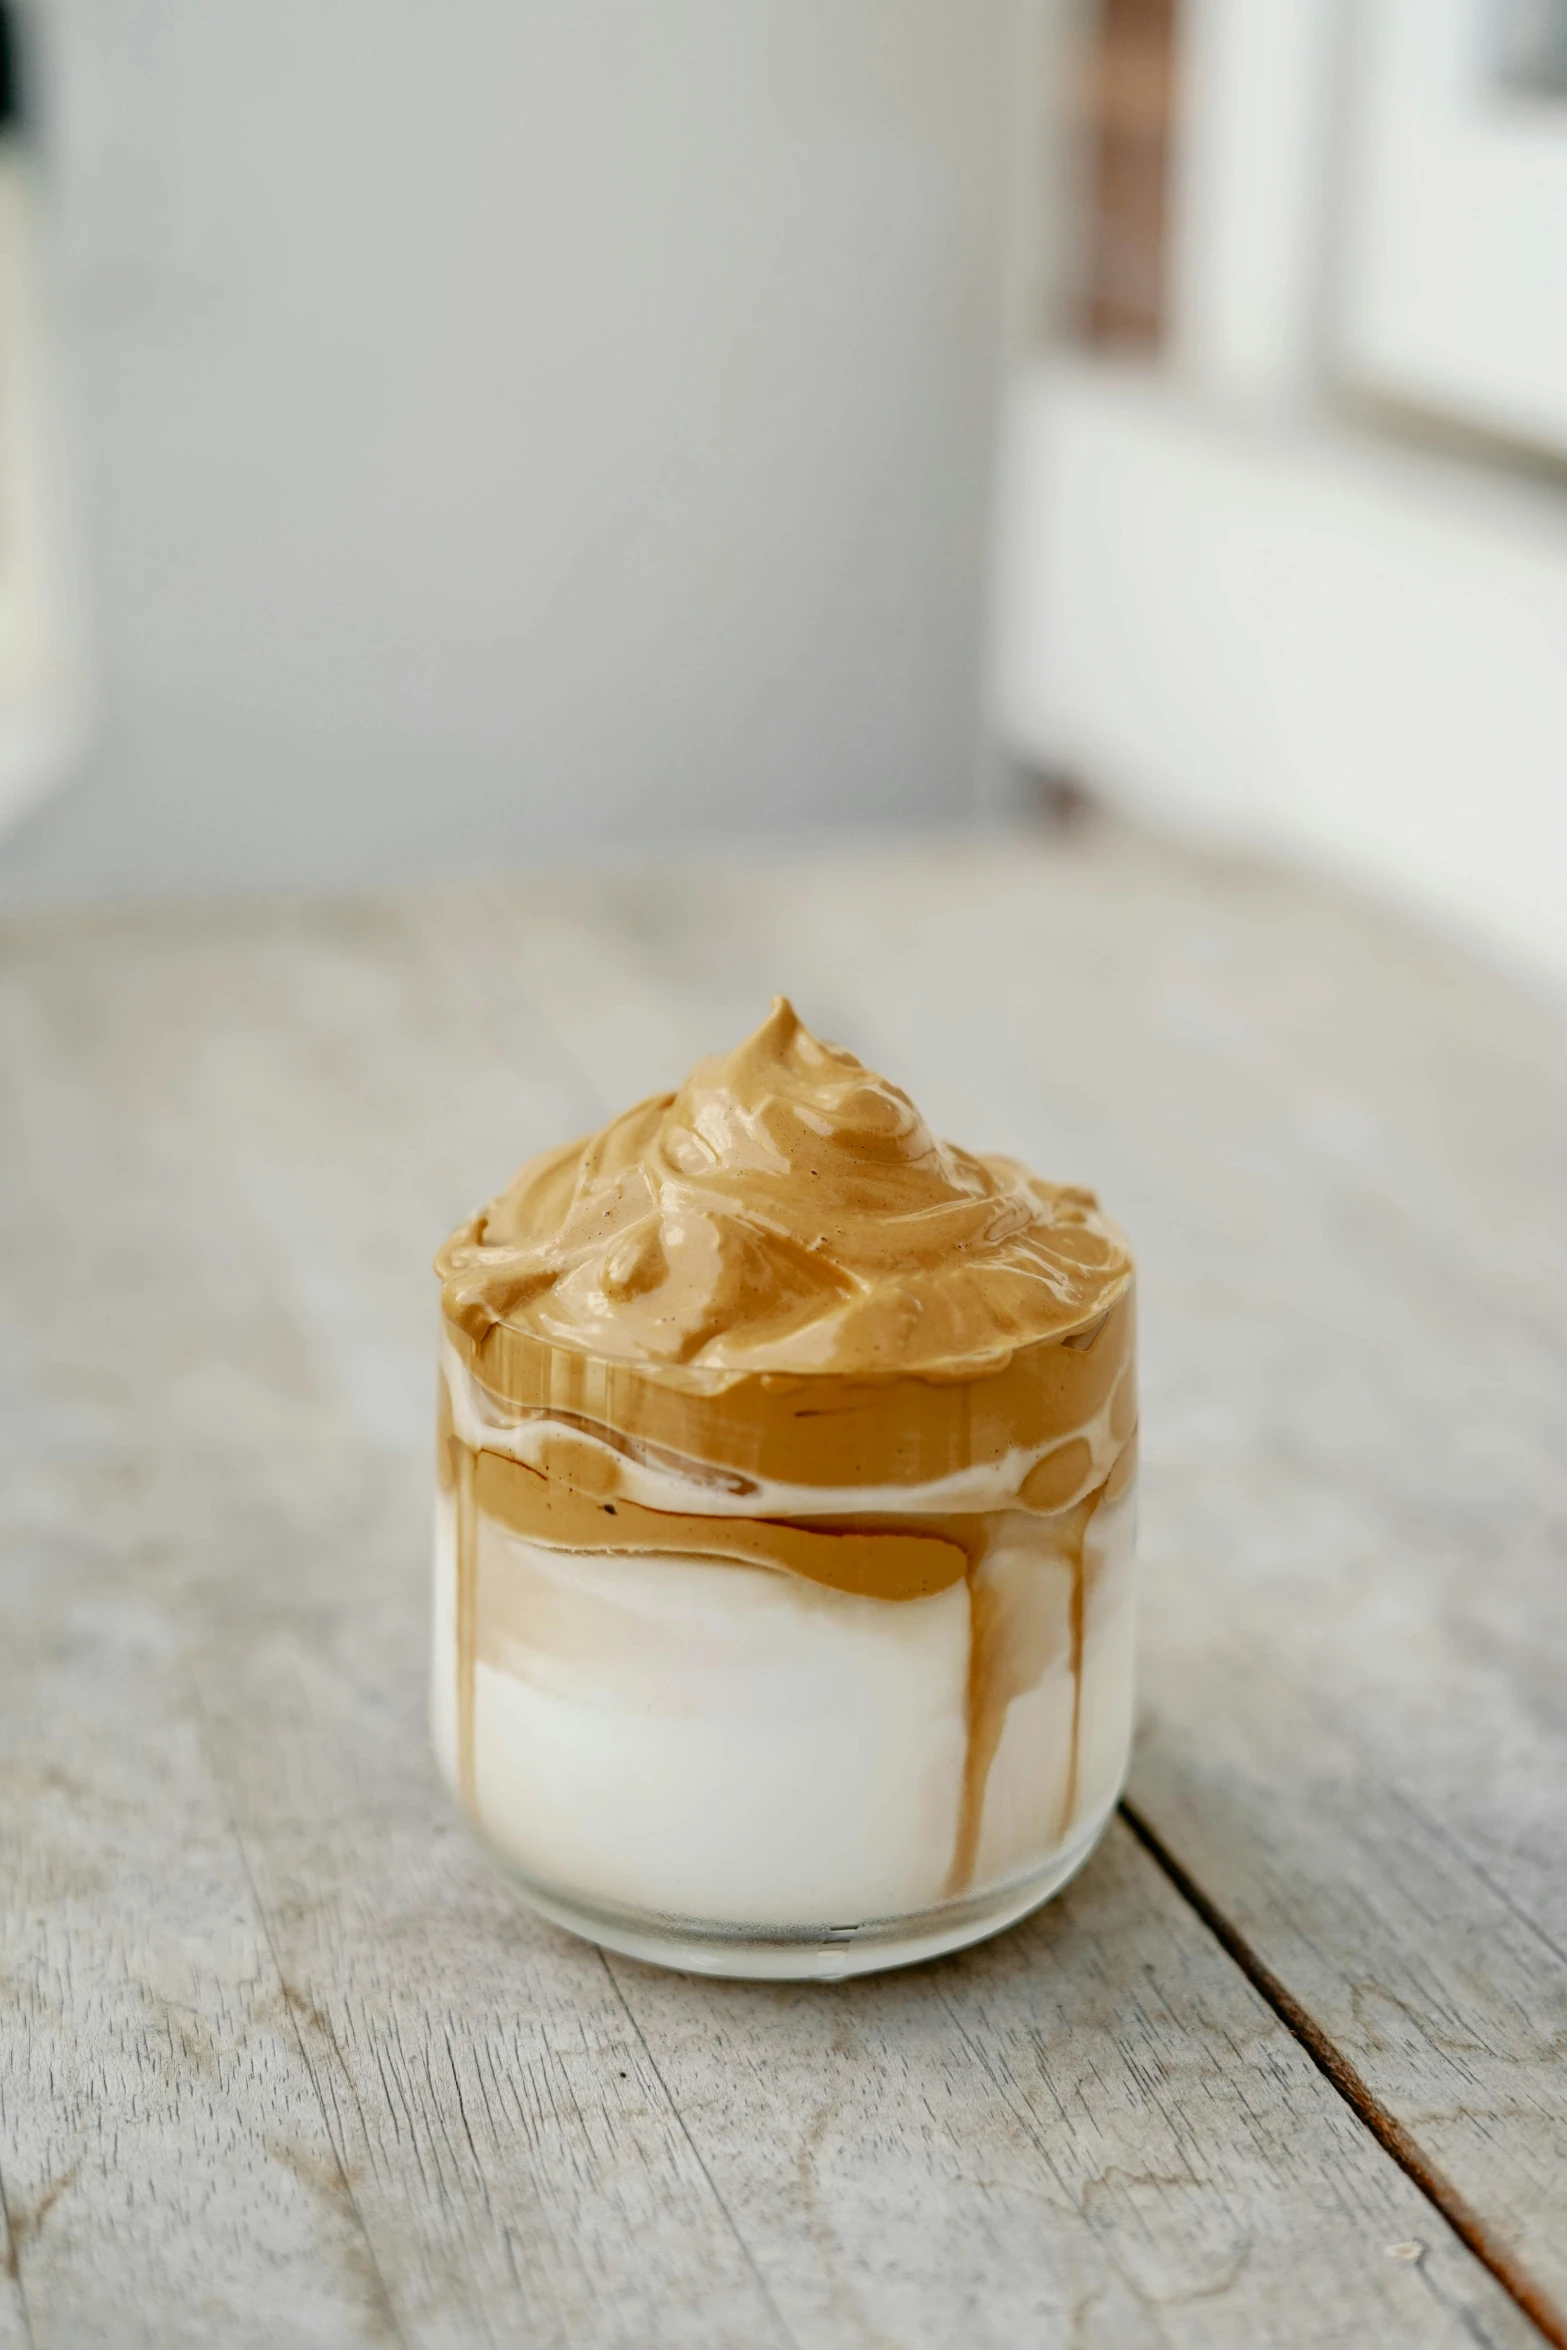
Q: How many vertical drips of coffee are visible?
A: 3